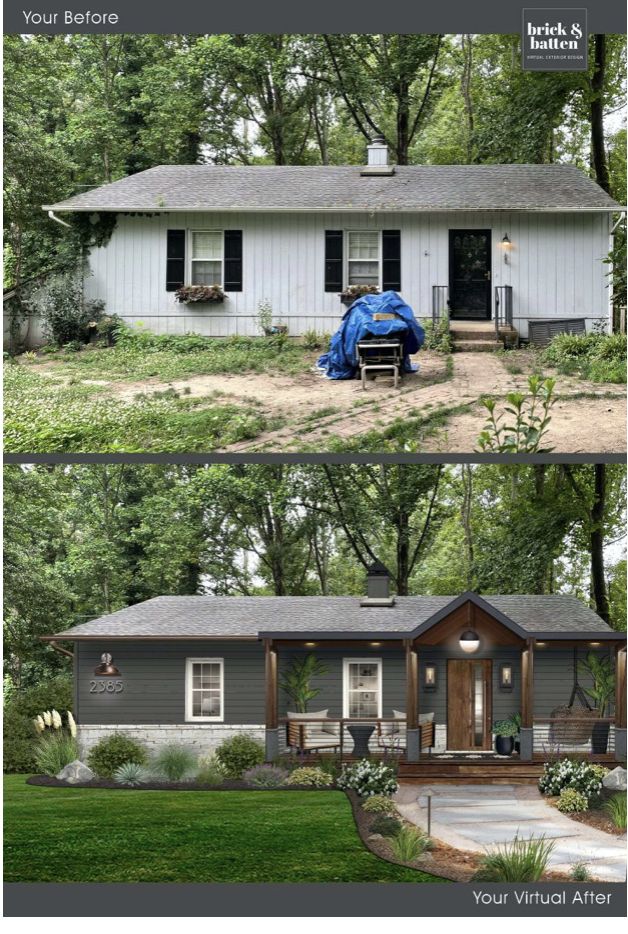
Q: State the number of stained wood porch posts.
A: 4